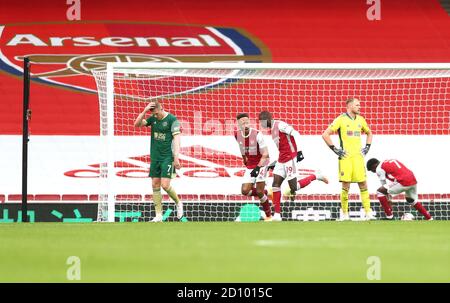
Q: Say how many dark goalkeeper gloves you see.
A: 2